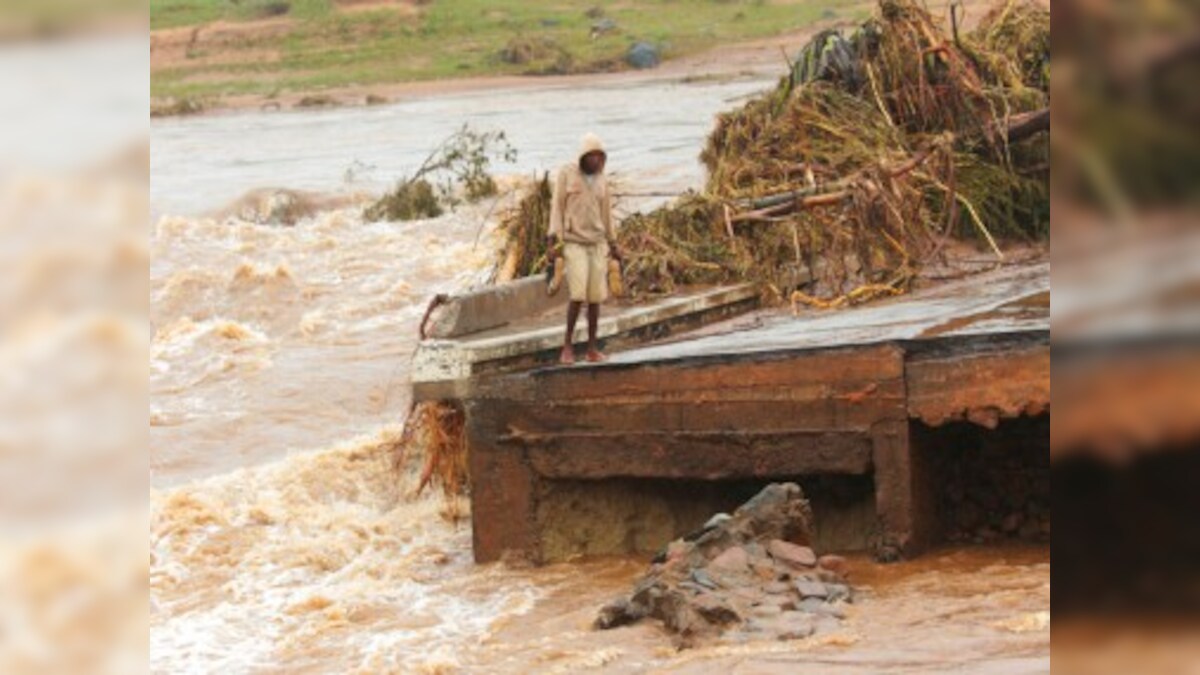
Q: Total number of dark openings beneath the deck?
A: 2